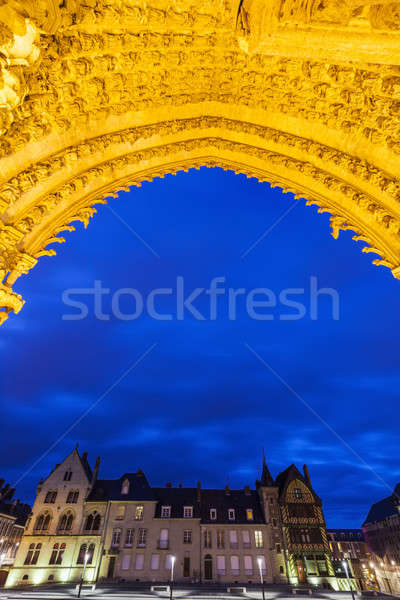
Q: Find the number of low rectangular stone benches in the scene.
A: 5